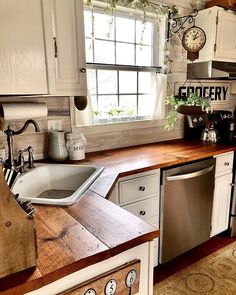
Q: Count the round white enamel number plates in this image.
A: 3